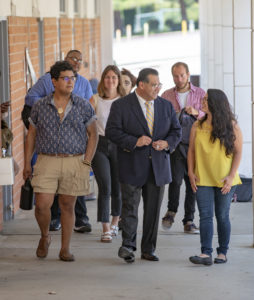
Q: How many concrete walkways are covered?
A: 1